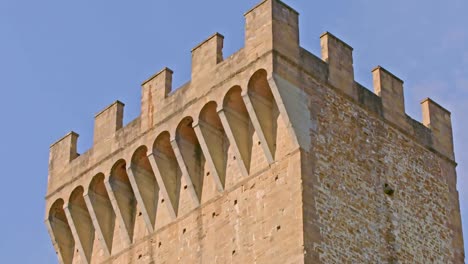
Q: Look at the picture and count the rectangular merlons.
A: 8